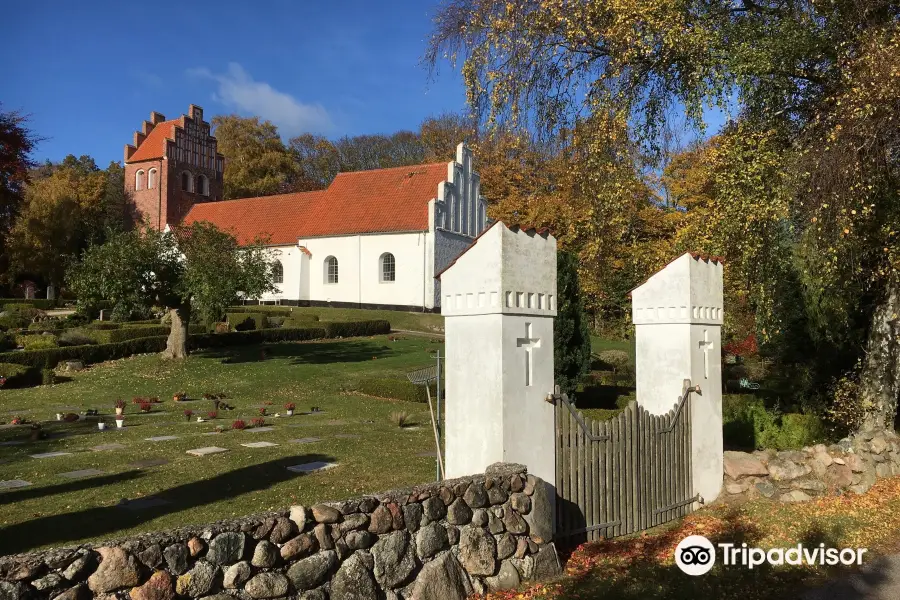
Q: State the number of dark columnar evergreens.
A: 1